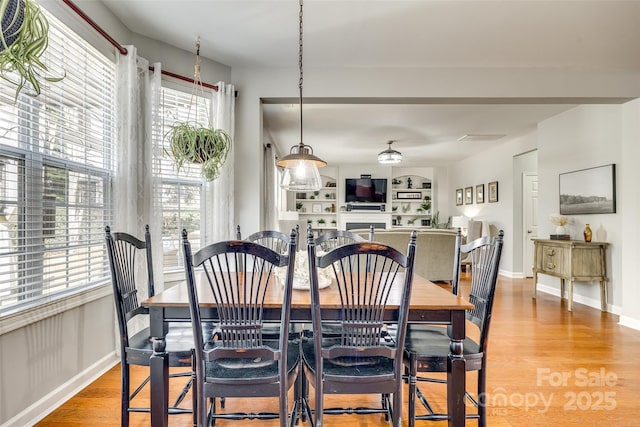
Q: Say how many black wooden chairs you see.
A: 6